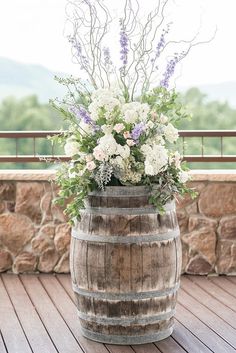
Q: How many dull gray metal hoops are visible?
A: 6